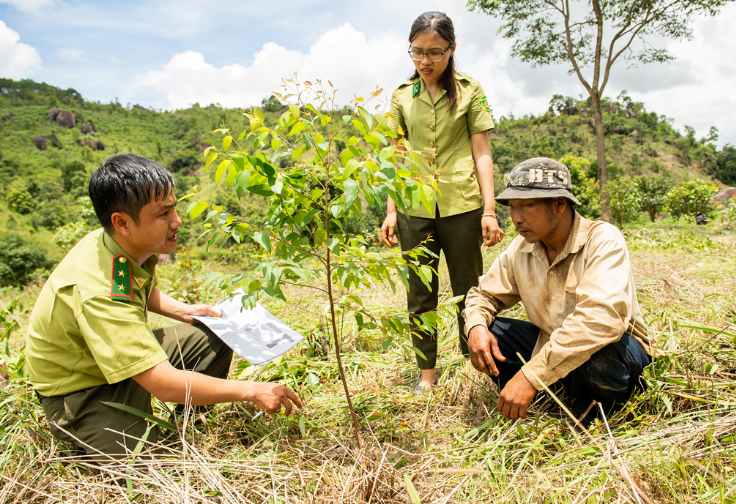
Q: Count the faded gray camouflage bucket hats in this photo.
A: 1